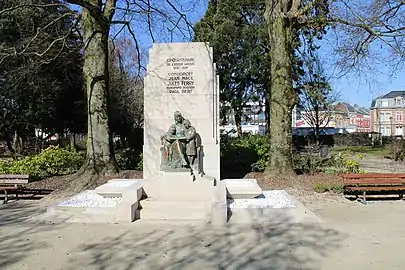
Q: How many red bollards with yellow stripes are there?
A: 0